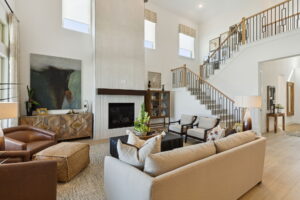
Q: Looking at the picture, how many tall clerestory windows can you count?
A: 3